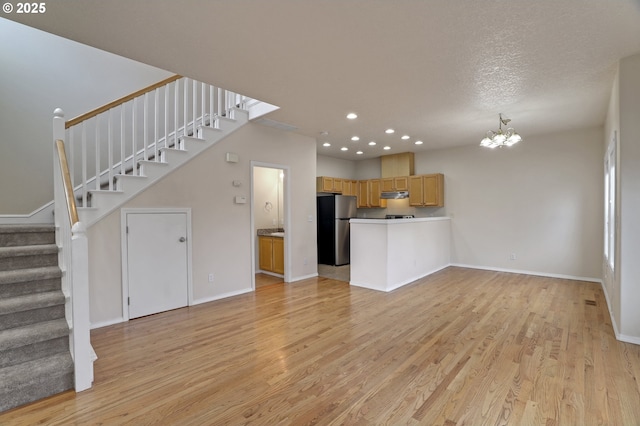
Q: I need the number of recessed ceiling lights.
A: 10